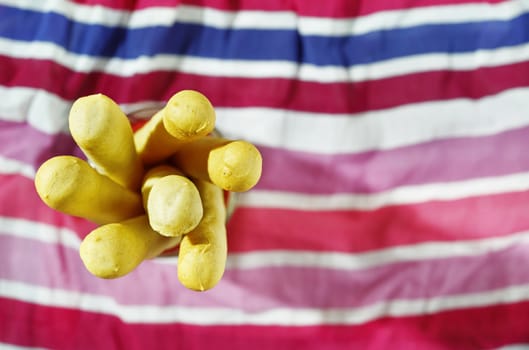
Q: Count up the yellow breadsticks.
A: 7